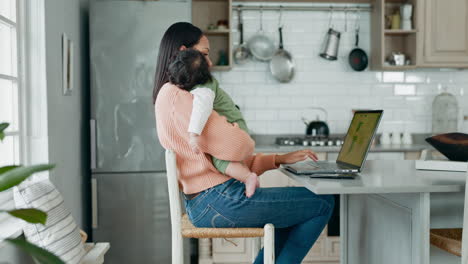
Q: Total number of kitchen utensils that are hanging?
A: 5